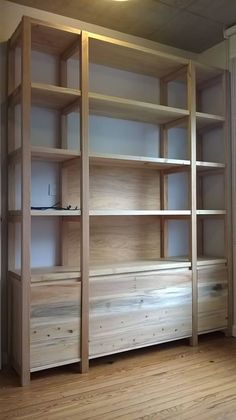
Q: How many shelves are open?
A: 12